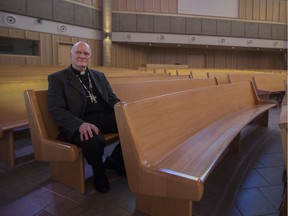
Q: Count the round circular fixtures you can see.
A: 8